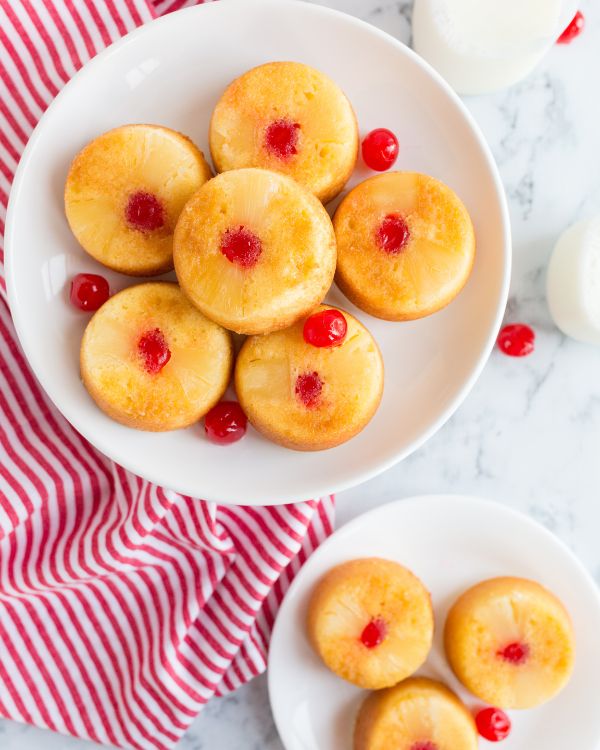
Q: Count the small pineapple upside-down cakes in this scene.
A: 9